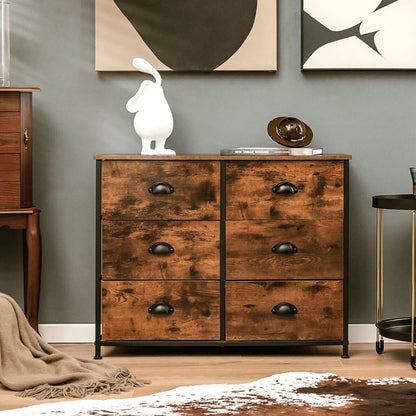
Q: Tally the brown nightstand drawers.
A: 6